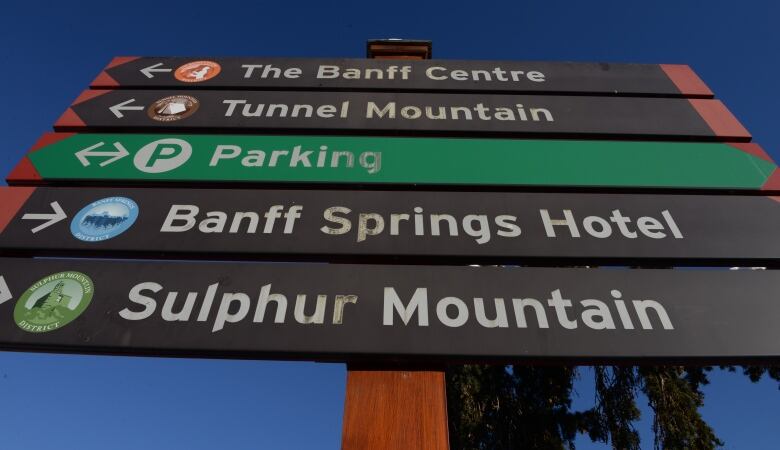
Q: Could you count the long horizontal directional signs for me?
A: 5